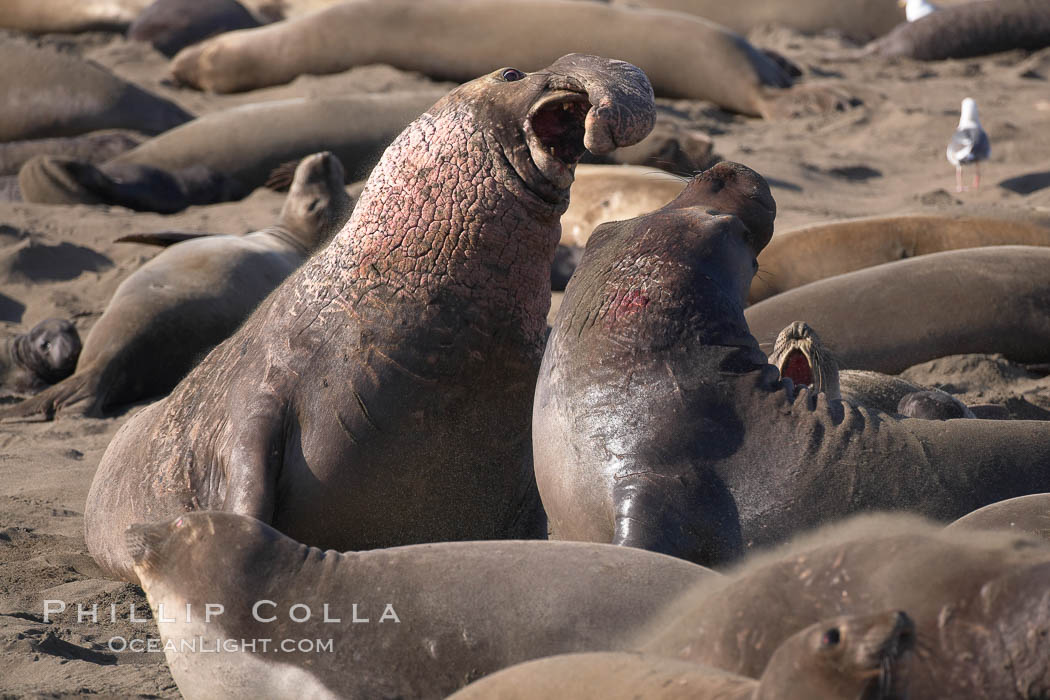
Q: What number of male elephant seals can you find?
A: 2